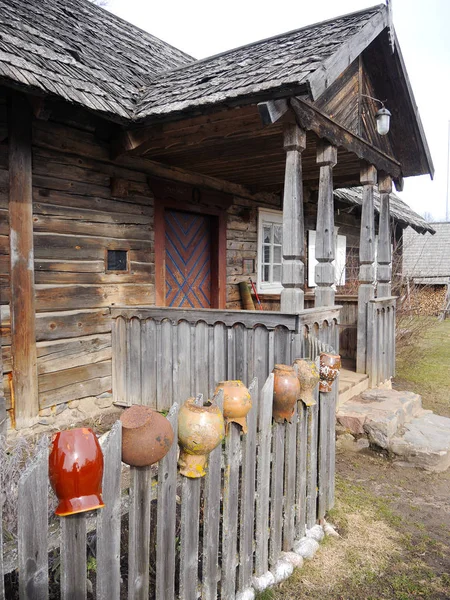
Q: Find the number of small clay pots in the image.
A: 7